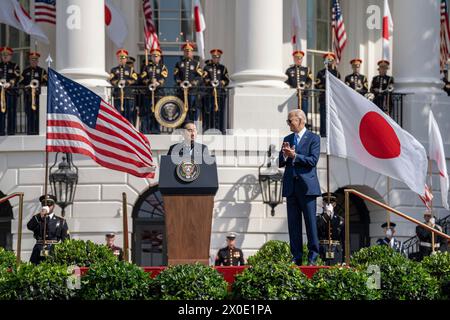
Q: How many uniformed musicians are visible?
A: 10